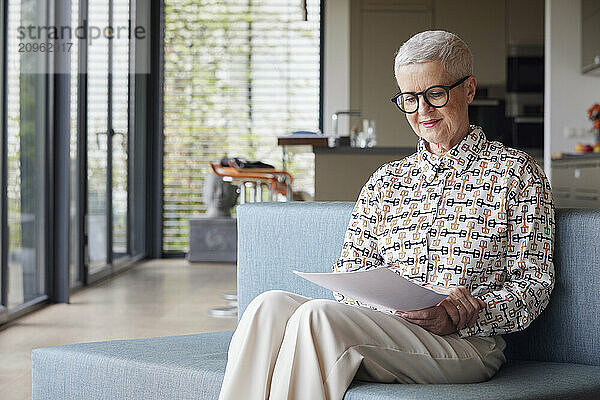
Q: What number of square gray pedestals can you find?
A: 1